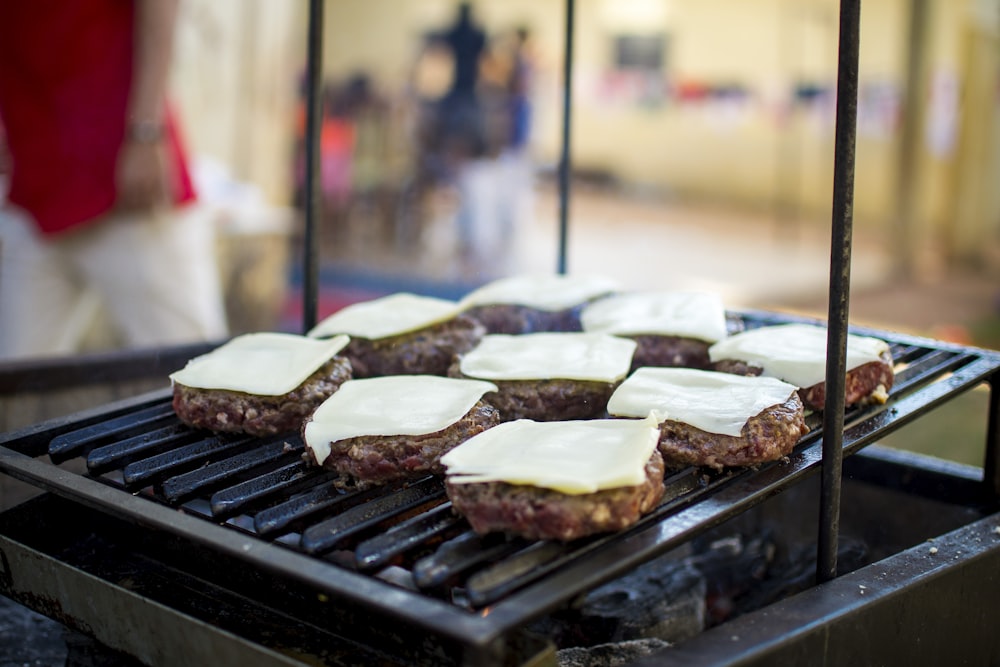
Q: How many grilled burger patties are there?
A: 9